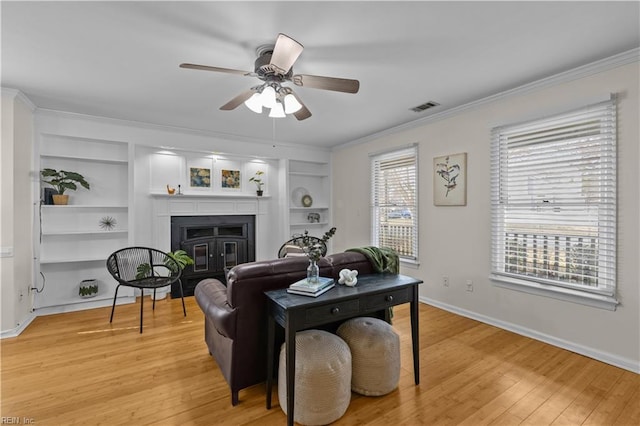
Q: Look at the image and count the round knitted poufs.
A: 2